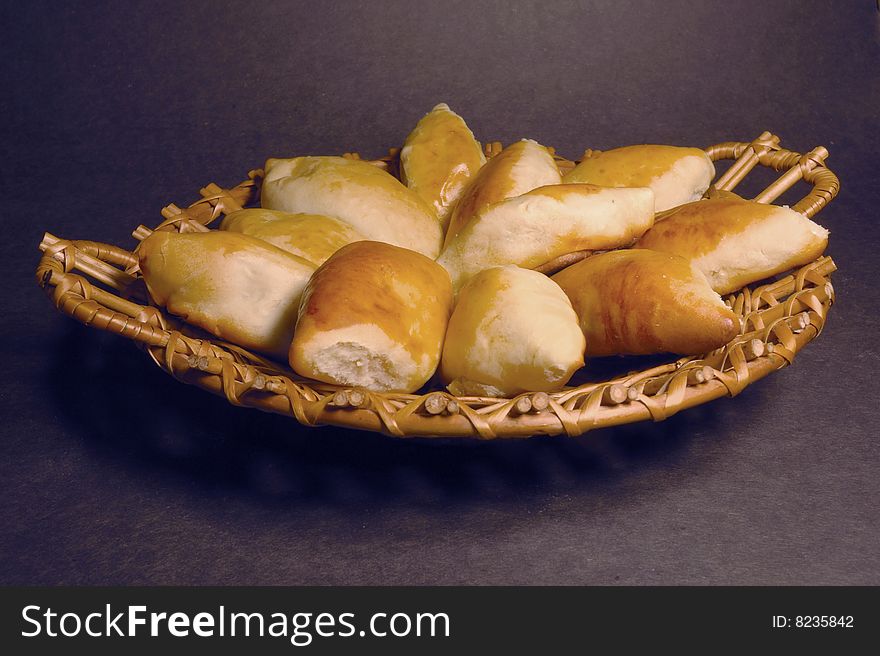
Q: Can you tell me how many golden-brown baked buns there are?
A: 11